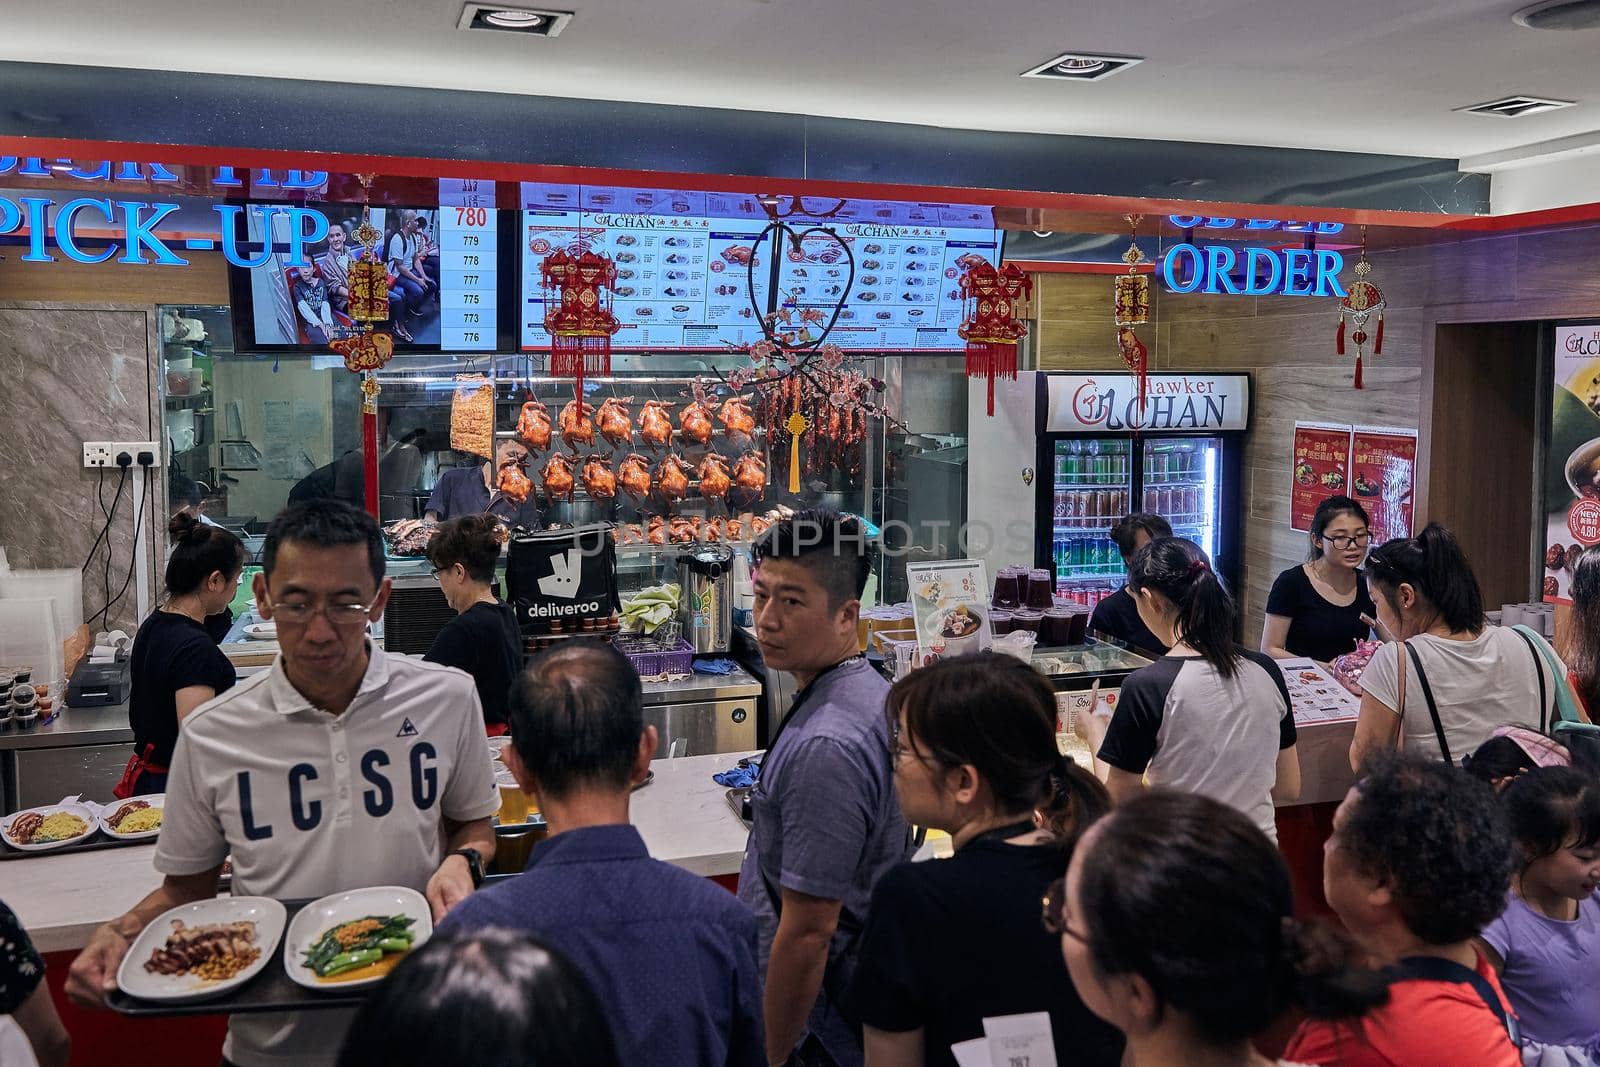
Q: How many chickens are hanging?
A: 13